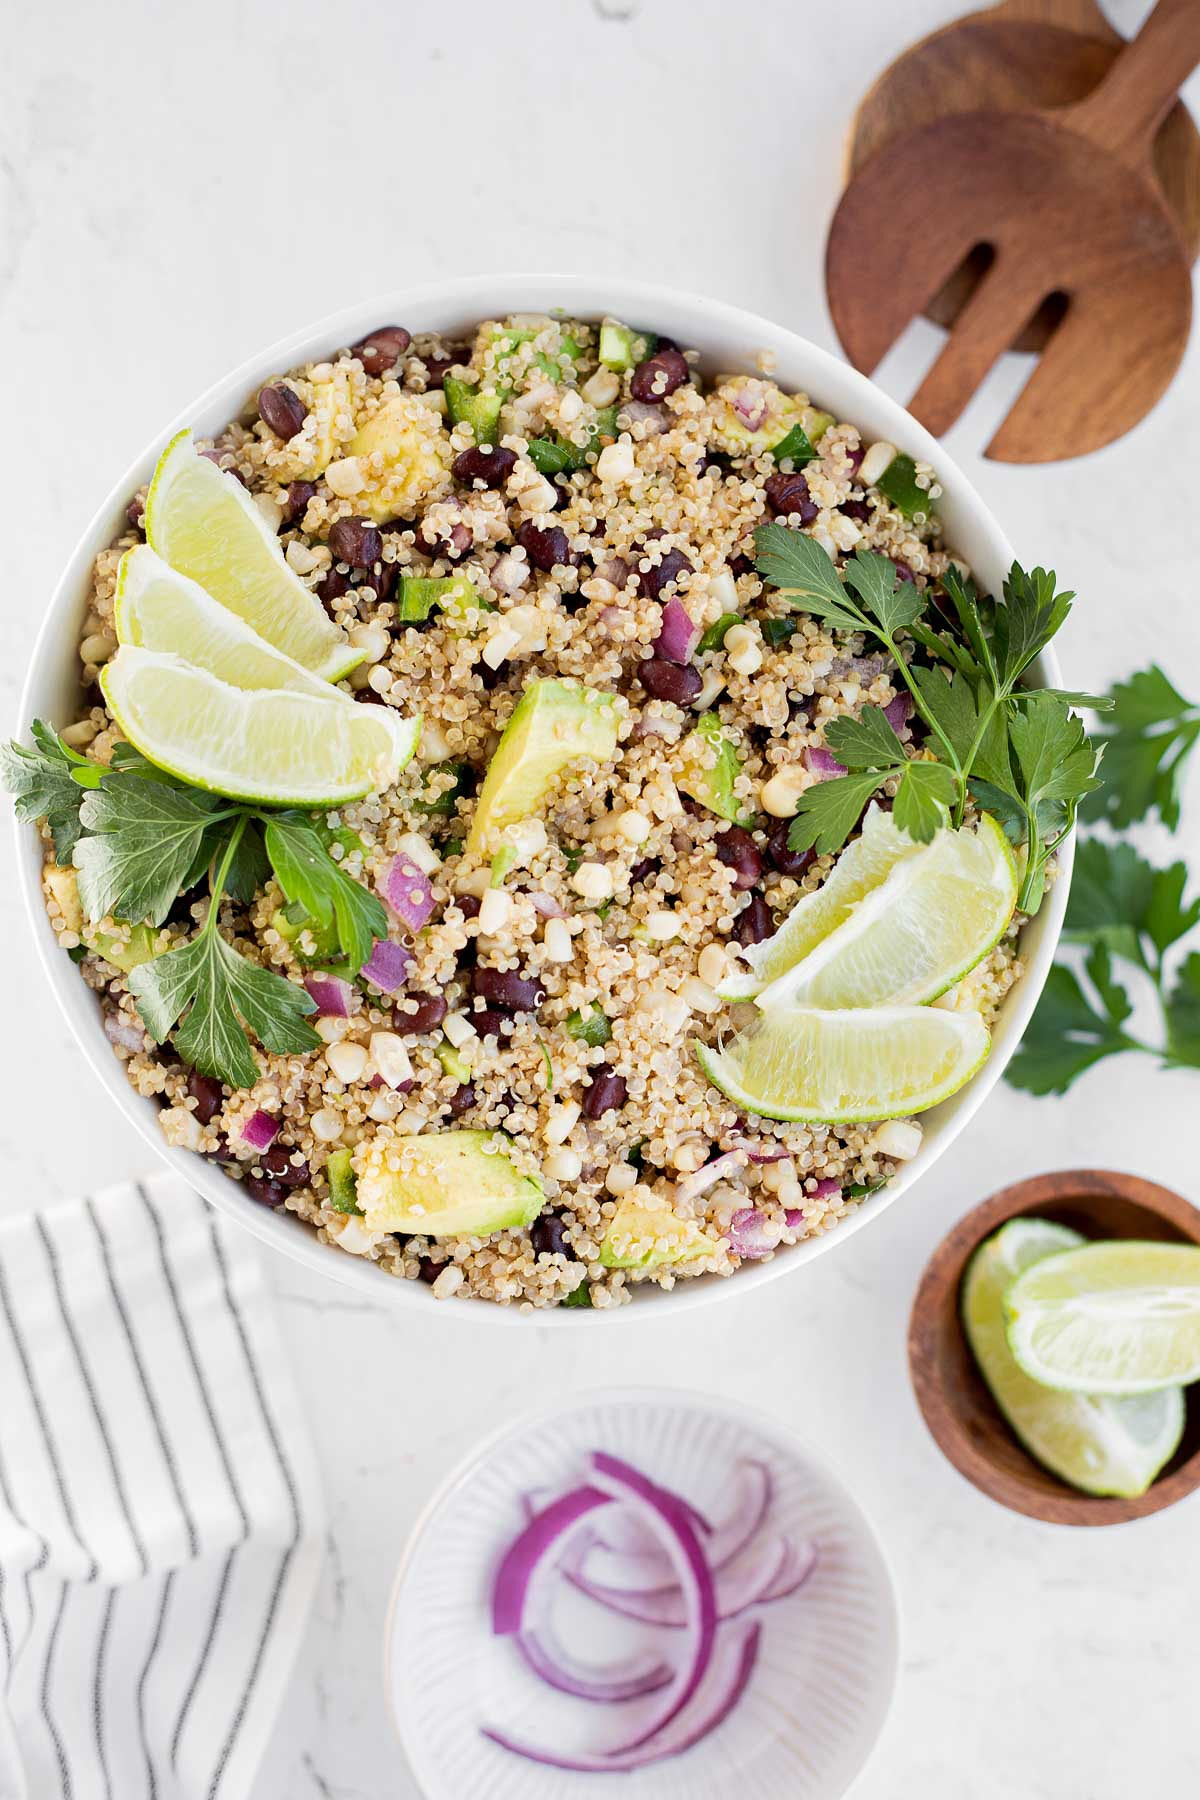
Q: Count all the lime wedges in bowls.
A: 8